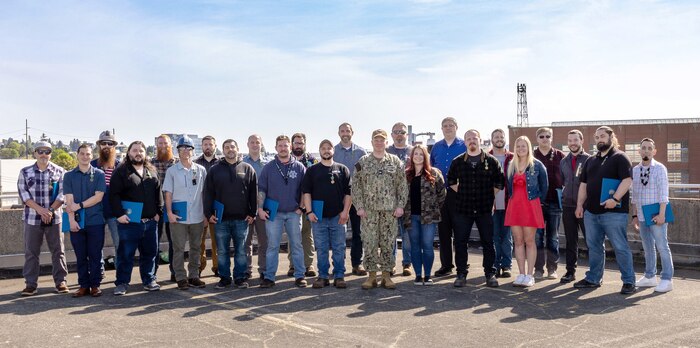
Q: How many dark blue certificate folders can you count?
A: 10